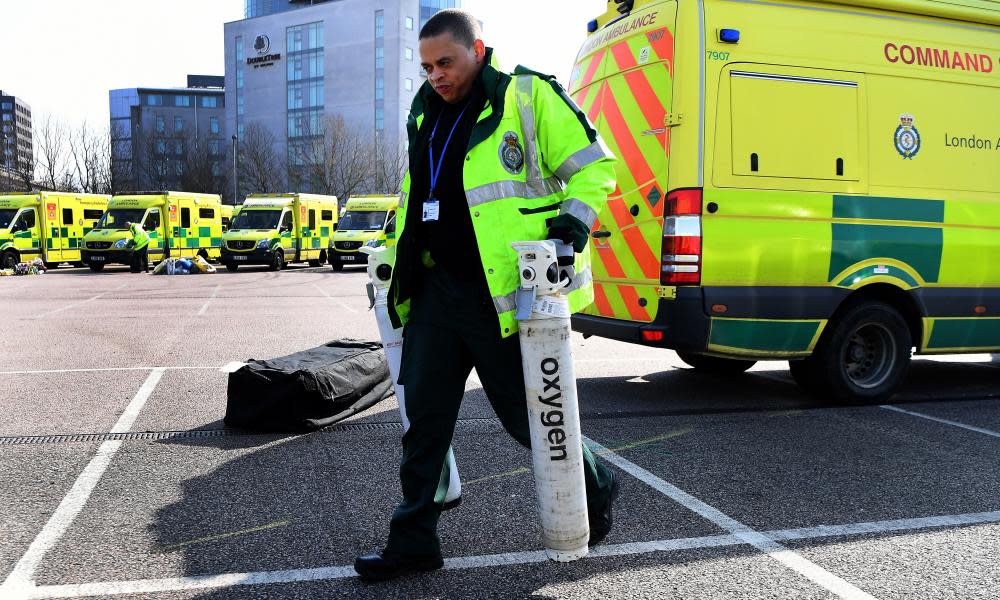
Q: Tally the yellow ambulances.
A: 5